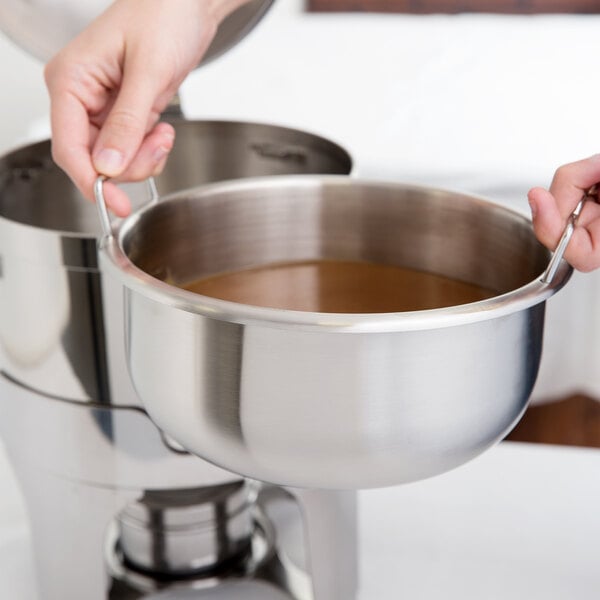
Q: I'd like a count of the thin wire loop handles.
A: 2